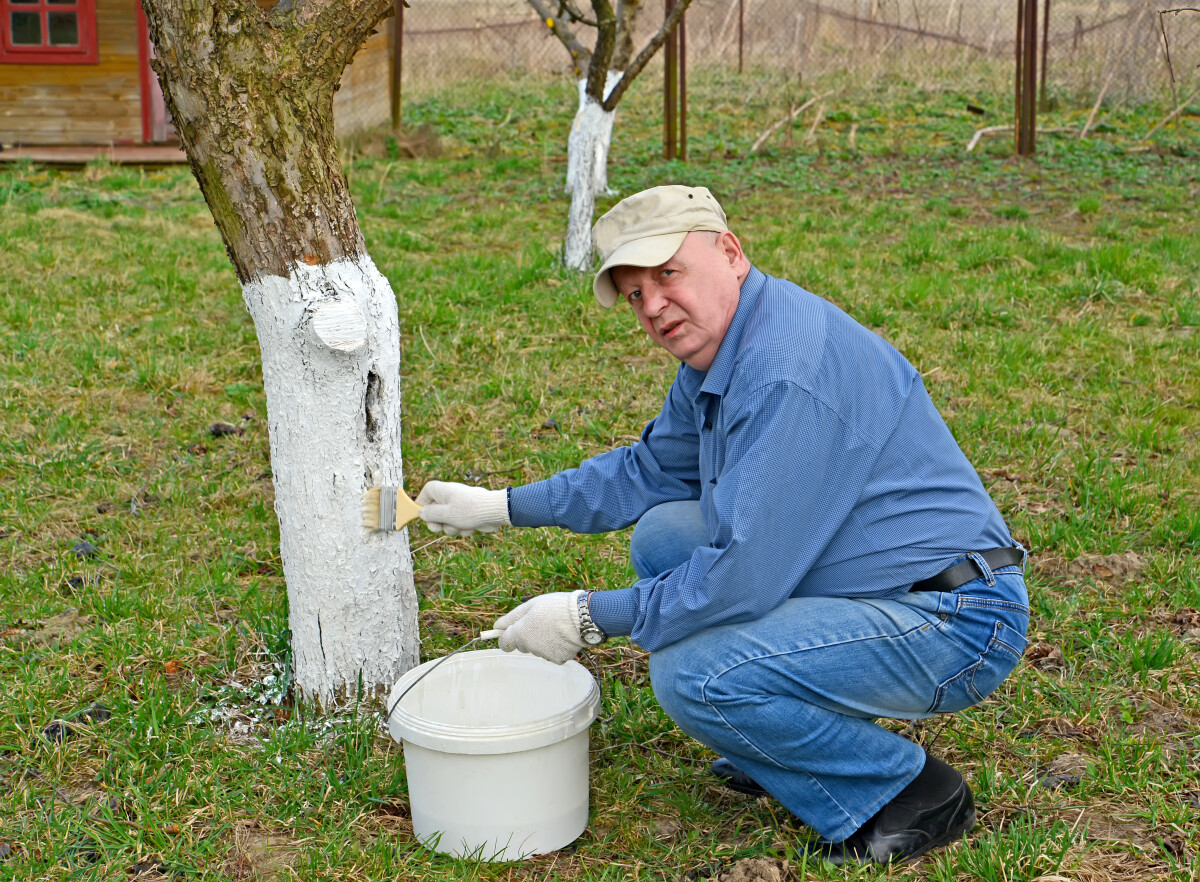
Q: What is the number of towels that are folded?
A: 0